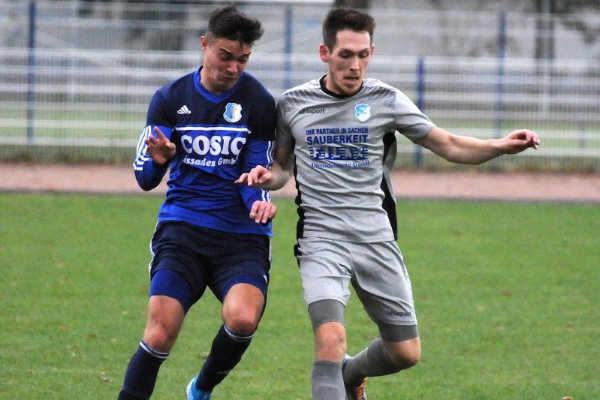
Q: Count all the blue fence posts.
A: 4